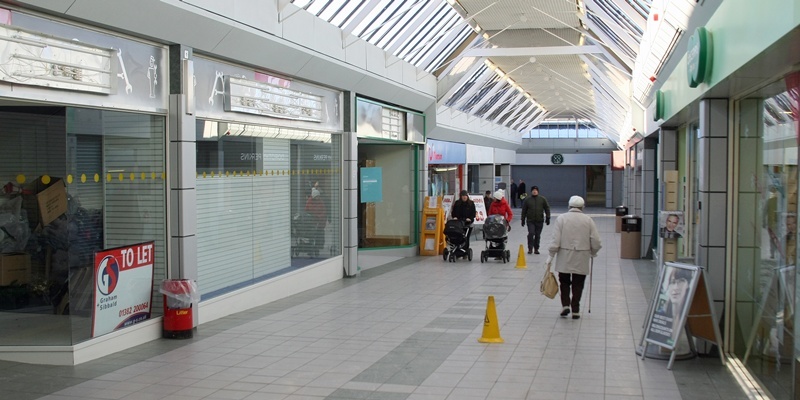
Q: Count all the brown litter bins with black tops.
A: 2